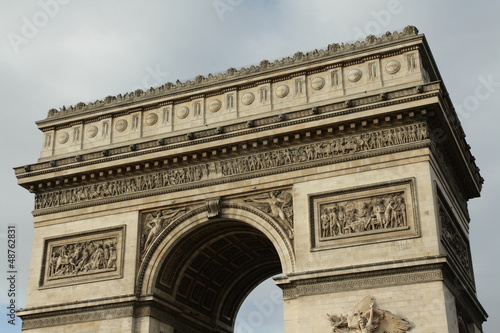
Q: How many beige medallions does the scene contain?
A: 11